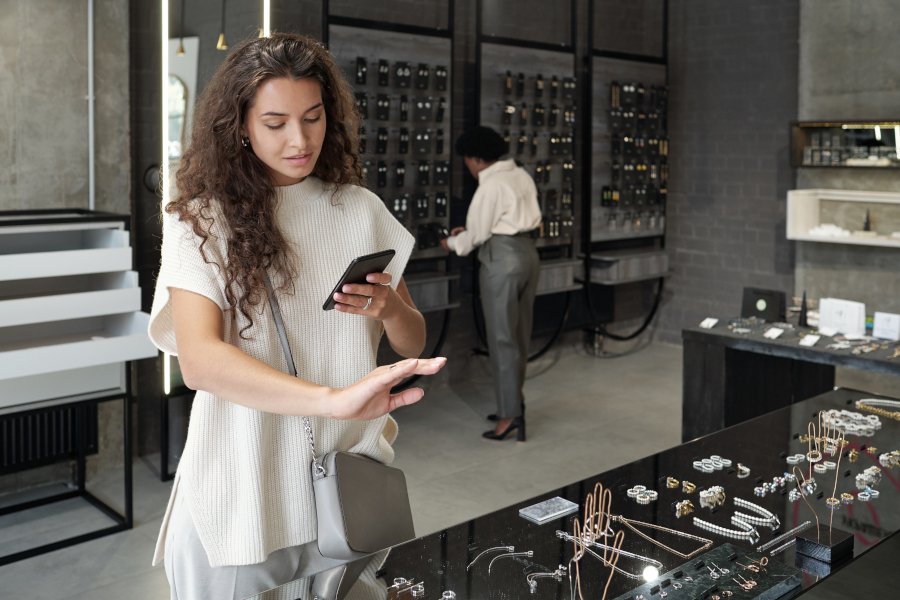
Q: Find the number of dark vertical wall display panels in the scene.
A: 3